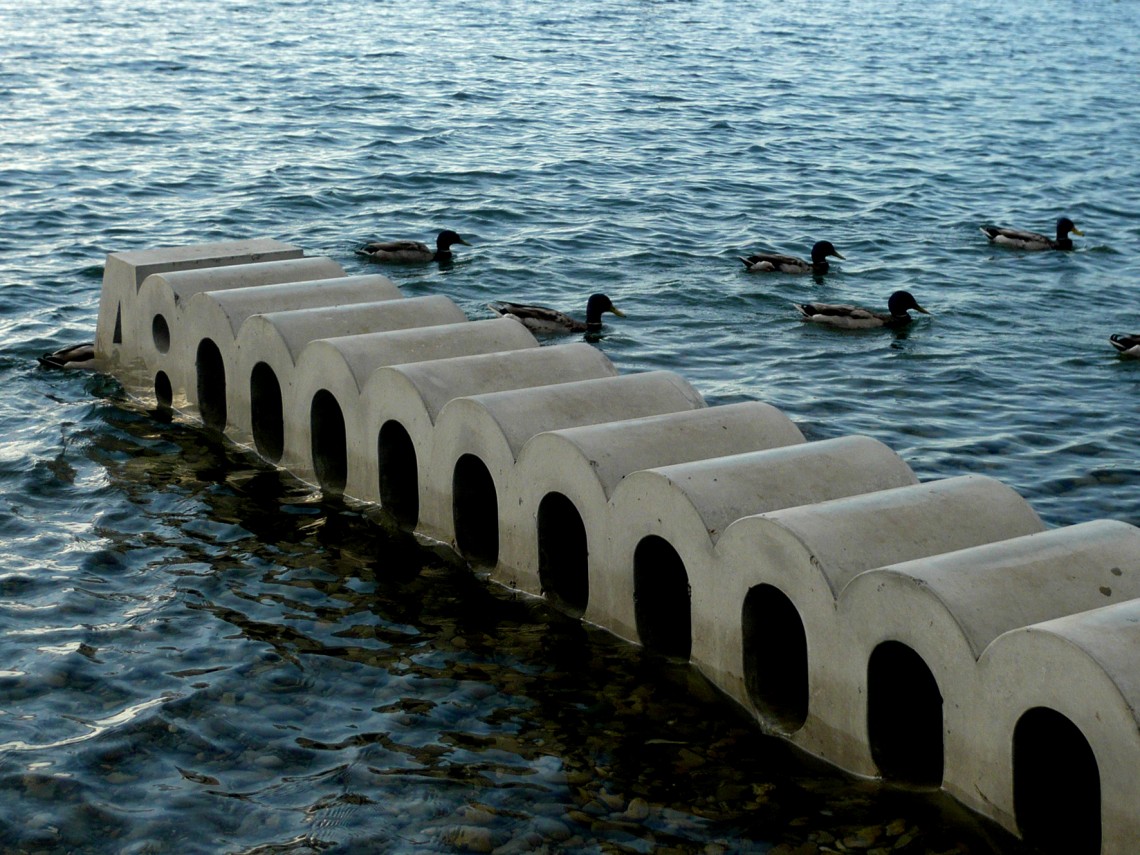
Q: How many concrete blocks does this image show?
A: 12